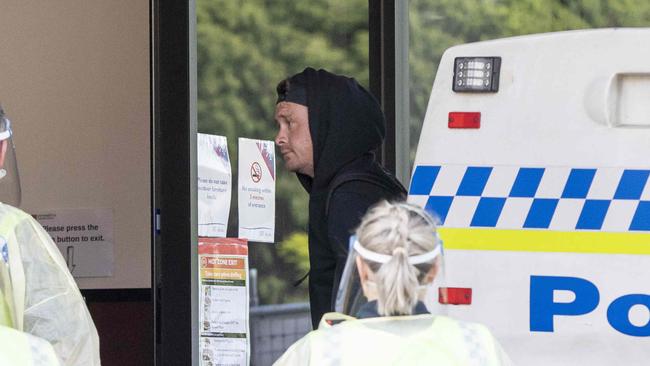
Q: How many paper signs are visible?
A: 4